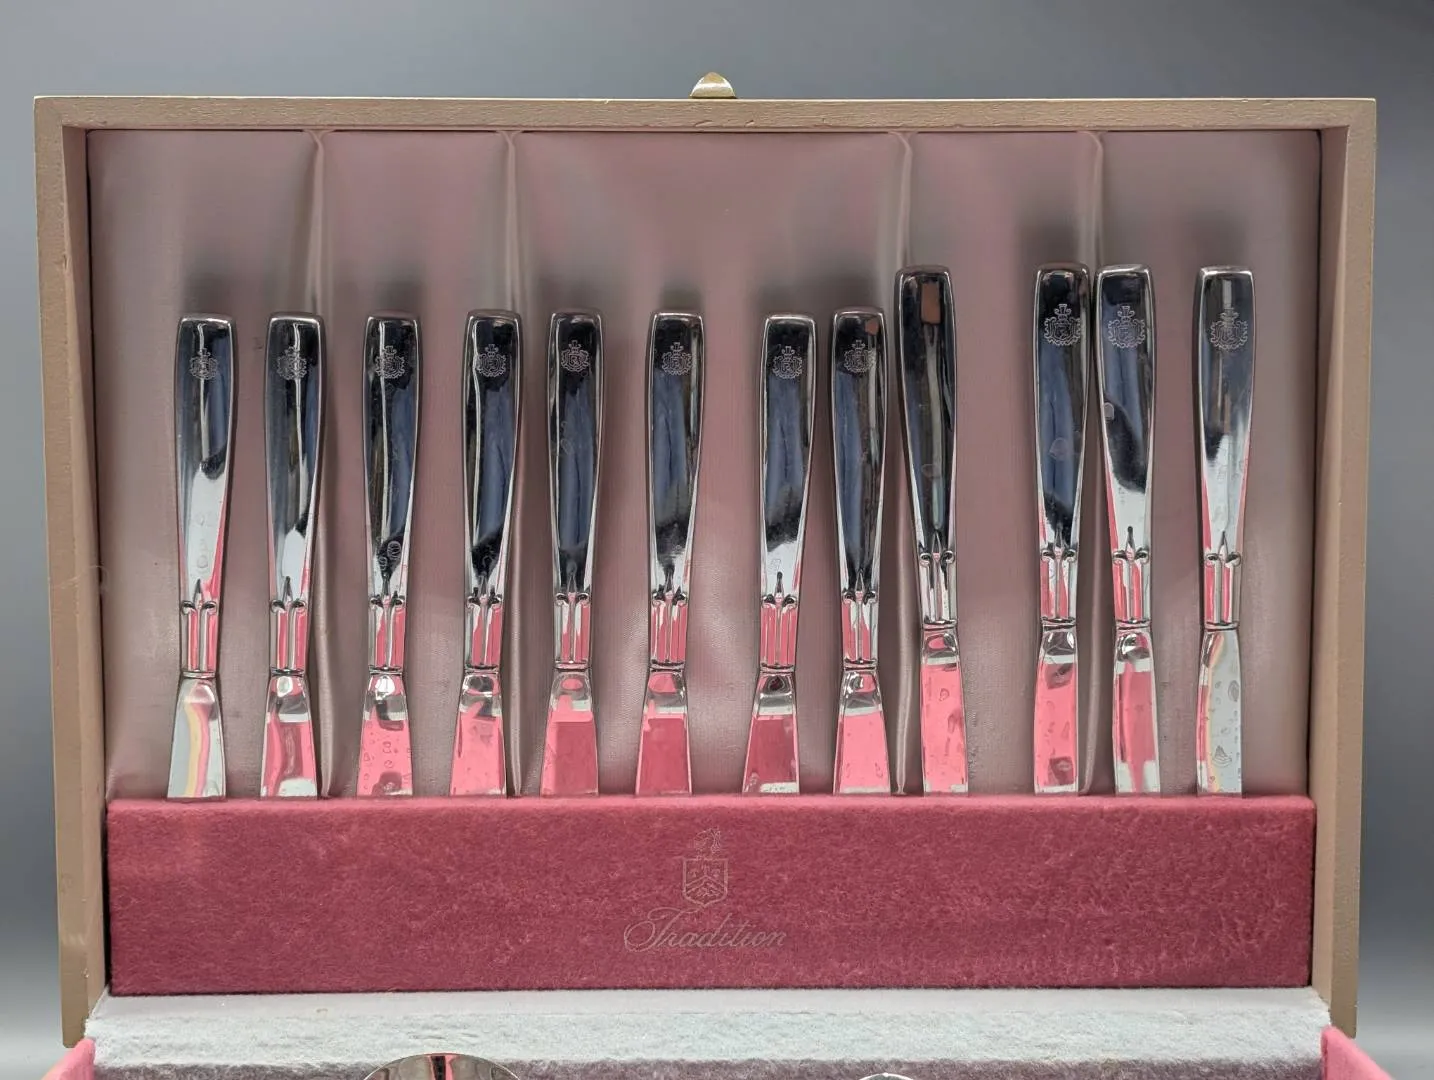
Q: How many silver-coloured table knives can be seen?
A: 12